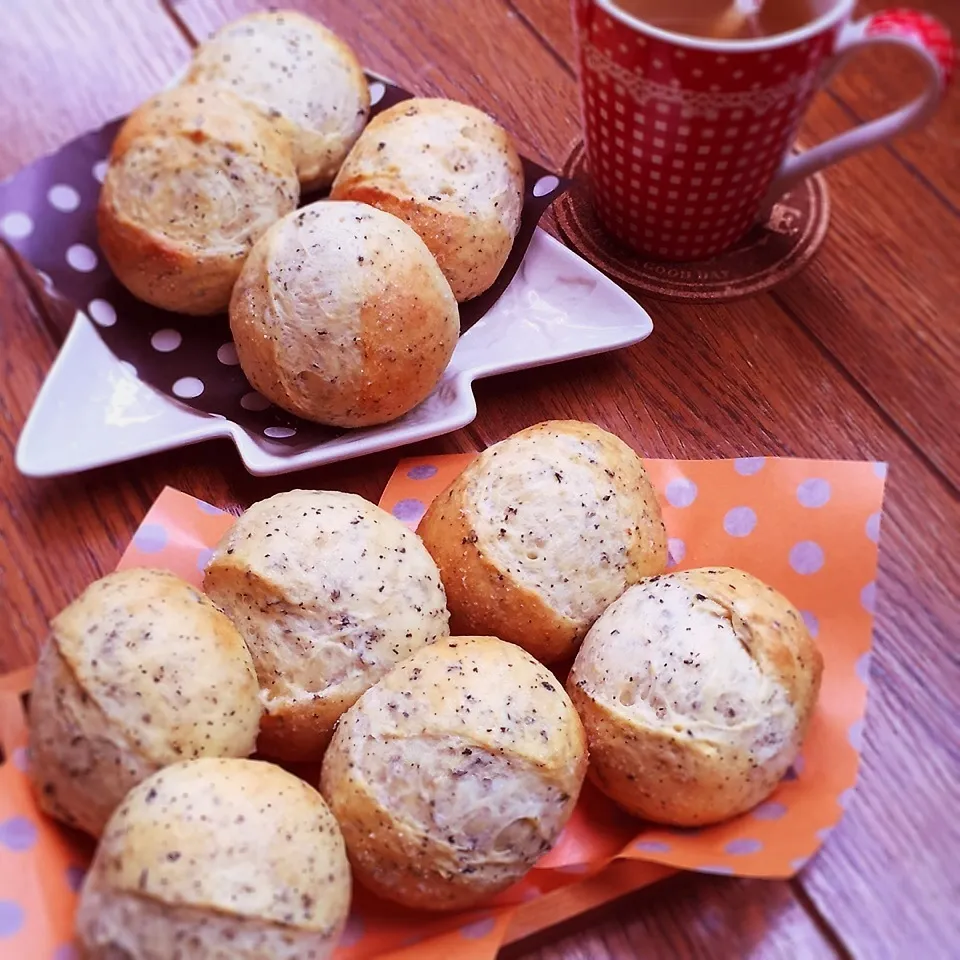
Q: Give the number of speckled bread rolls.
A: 10